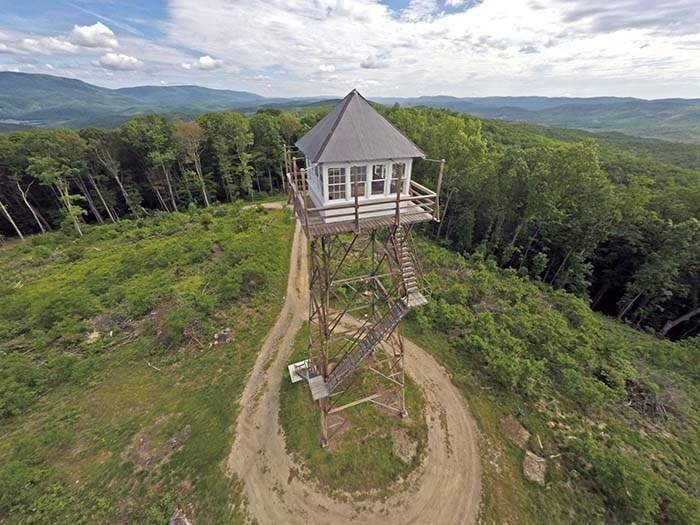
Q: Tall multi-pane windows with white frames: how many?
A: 4